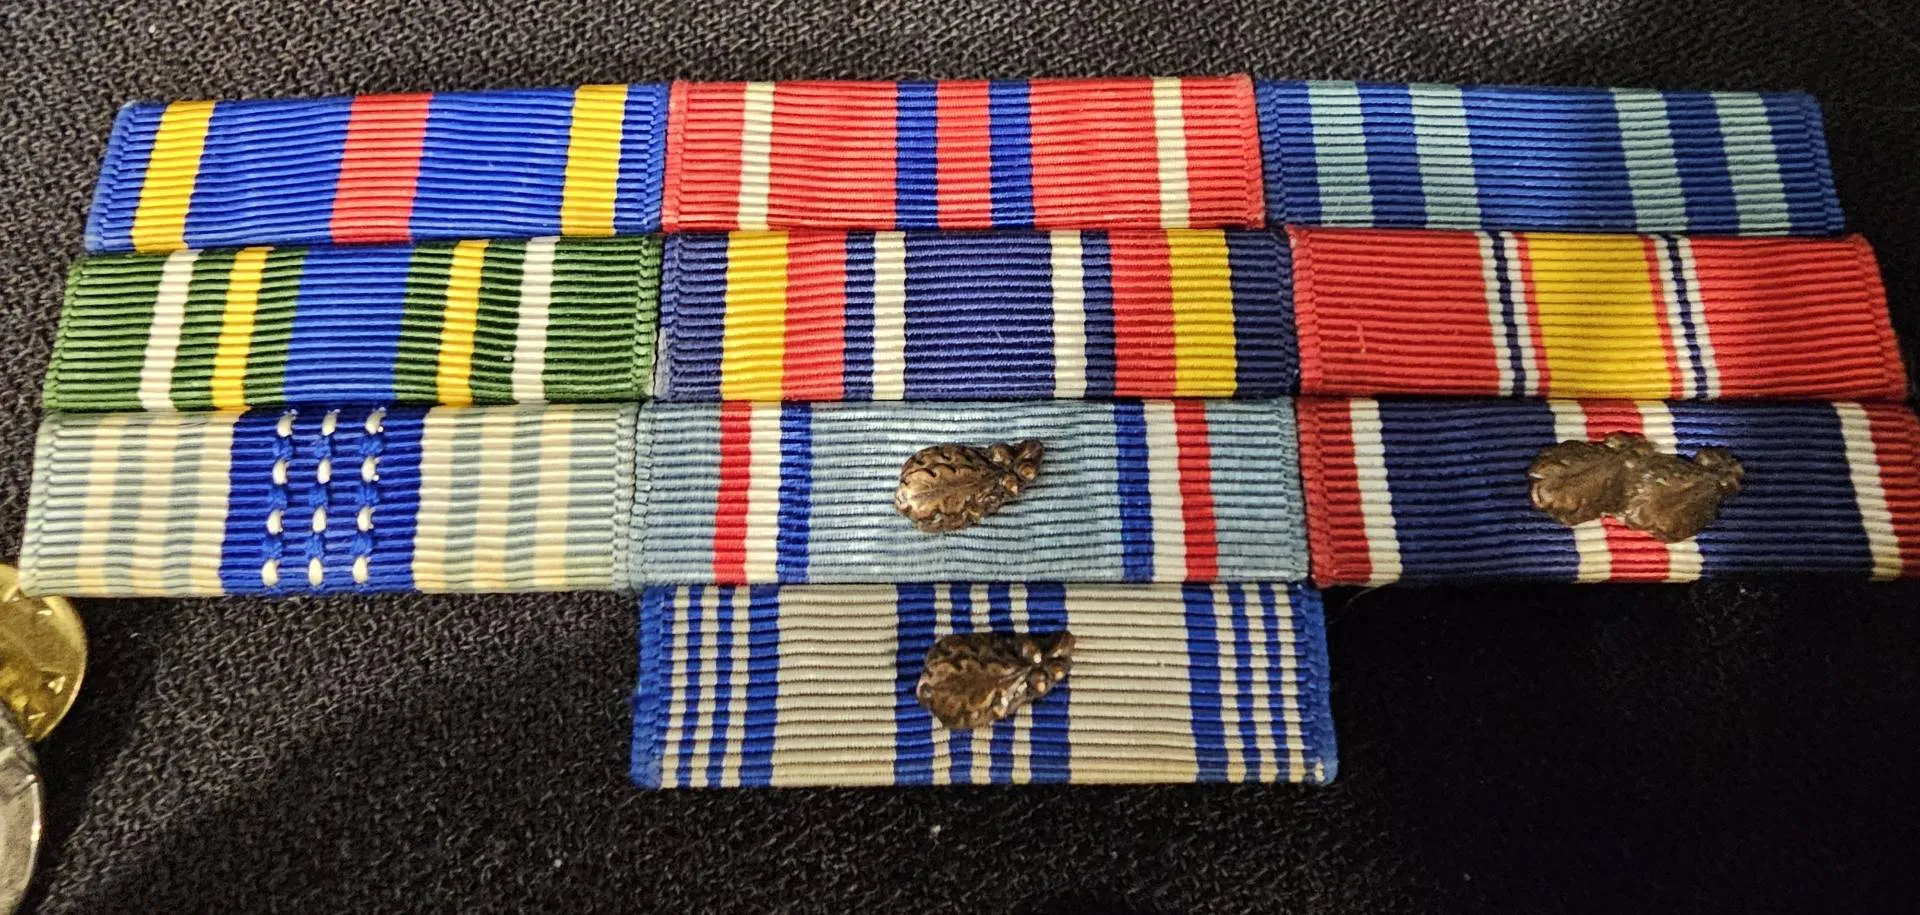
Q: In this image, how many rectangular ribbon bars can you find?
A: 10